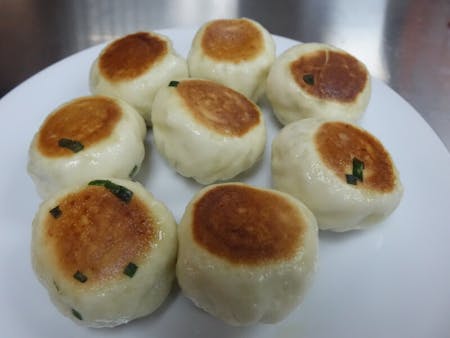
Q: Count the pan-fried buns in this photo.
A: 8